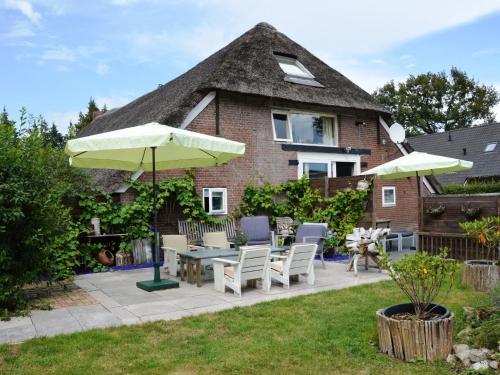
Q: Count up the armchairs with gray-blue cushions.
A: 2